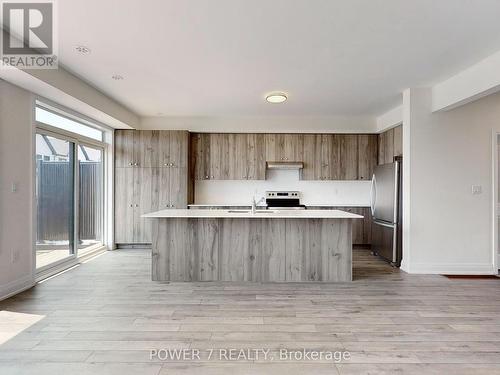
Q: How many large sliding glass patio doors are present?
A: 1